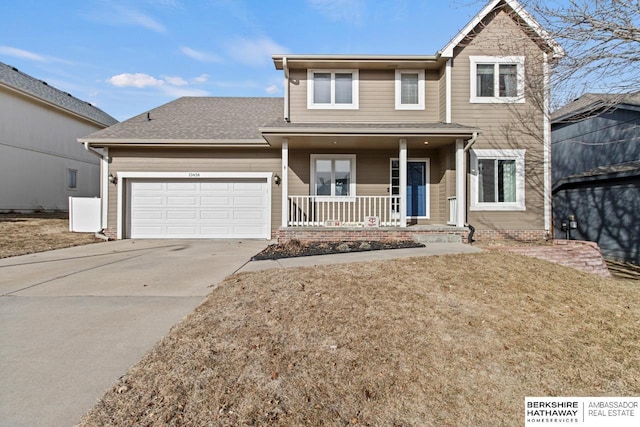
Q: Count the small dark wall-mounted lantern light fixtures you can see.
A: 2